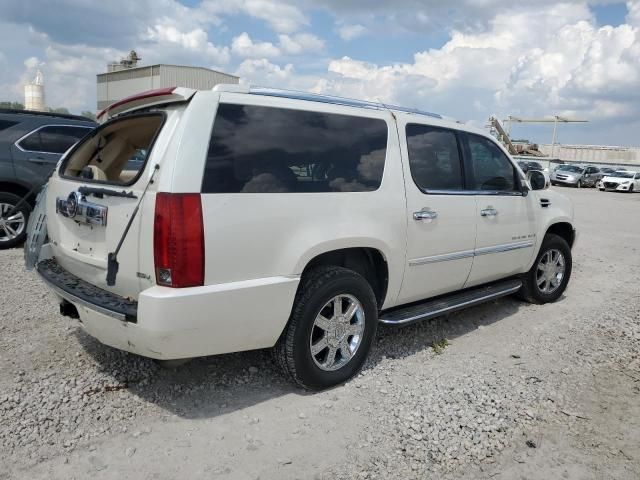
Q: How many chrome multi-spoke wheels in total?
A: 2